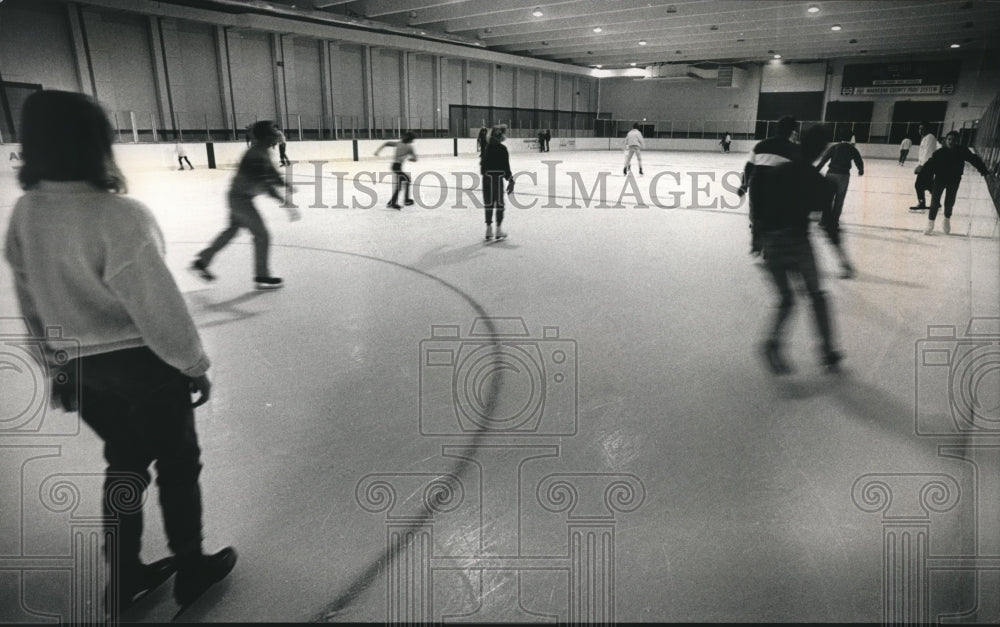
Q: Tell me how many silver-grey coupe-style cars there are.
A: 0